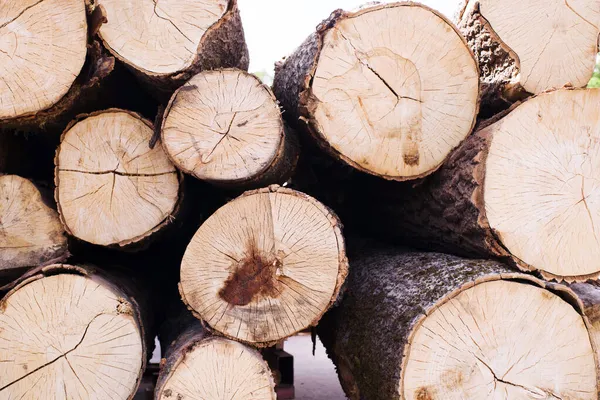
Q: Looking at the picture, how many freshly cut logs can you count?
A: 12